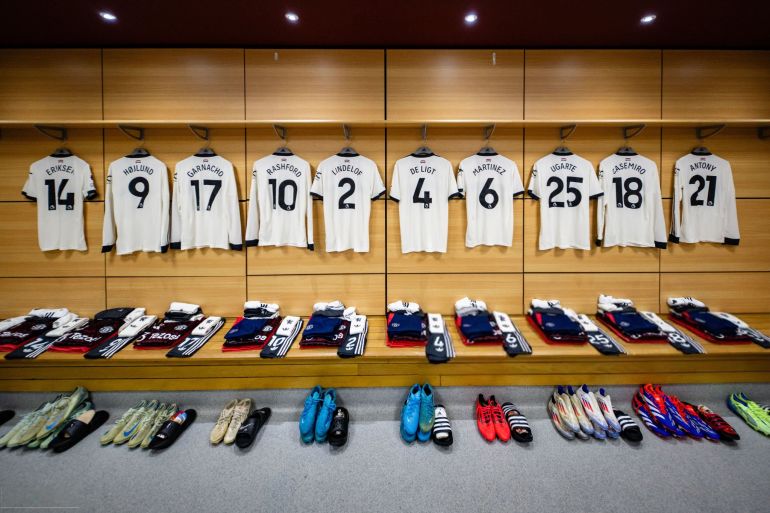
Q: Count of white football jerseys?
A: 10